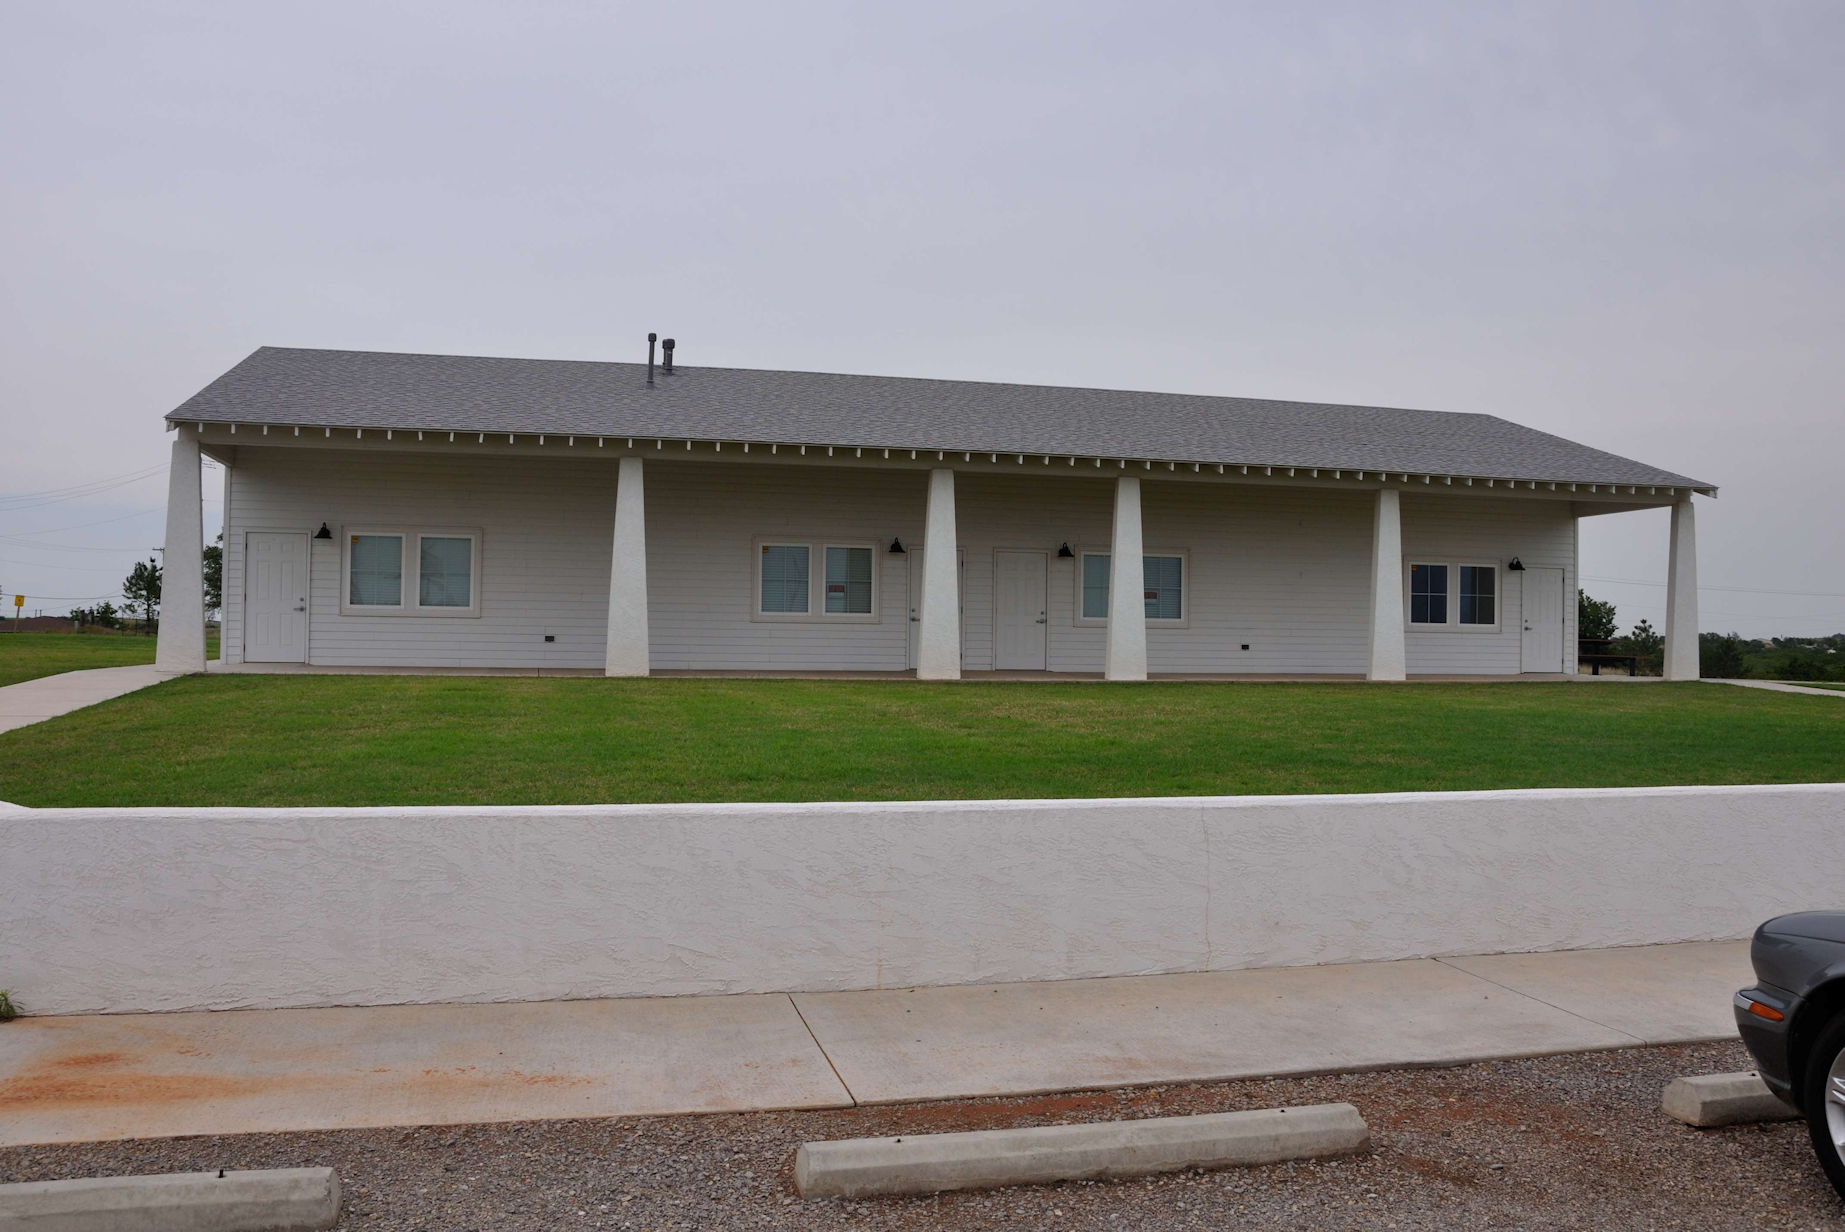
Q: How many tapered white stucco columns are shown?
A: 6